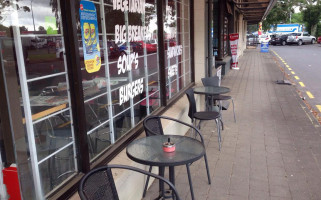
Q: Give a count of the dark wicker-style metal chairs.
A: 2